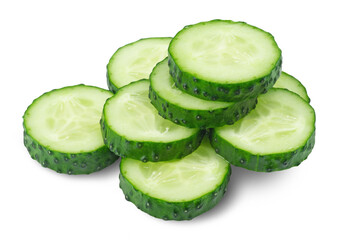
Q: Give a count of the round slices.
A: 8